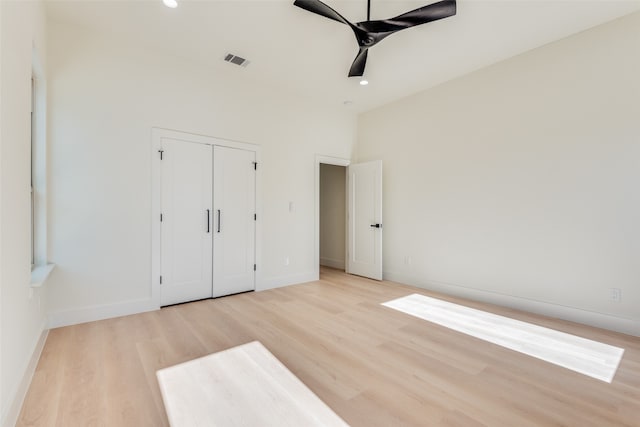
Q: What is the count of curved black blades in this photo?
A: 3